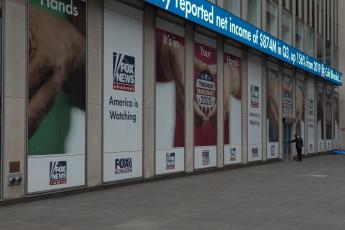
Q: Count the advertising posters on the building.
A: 13